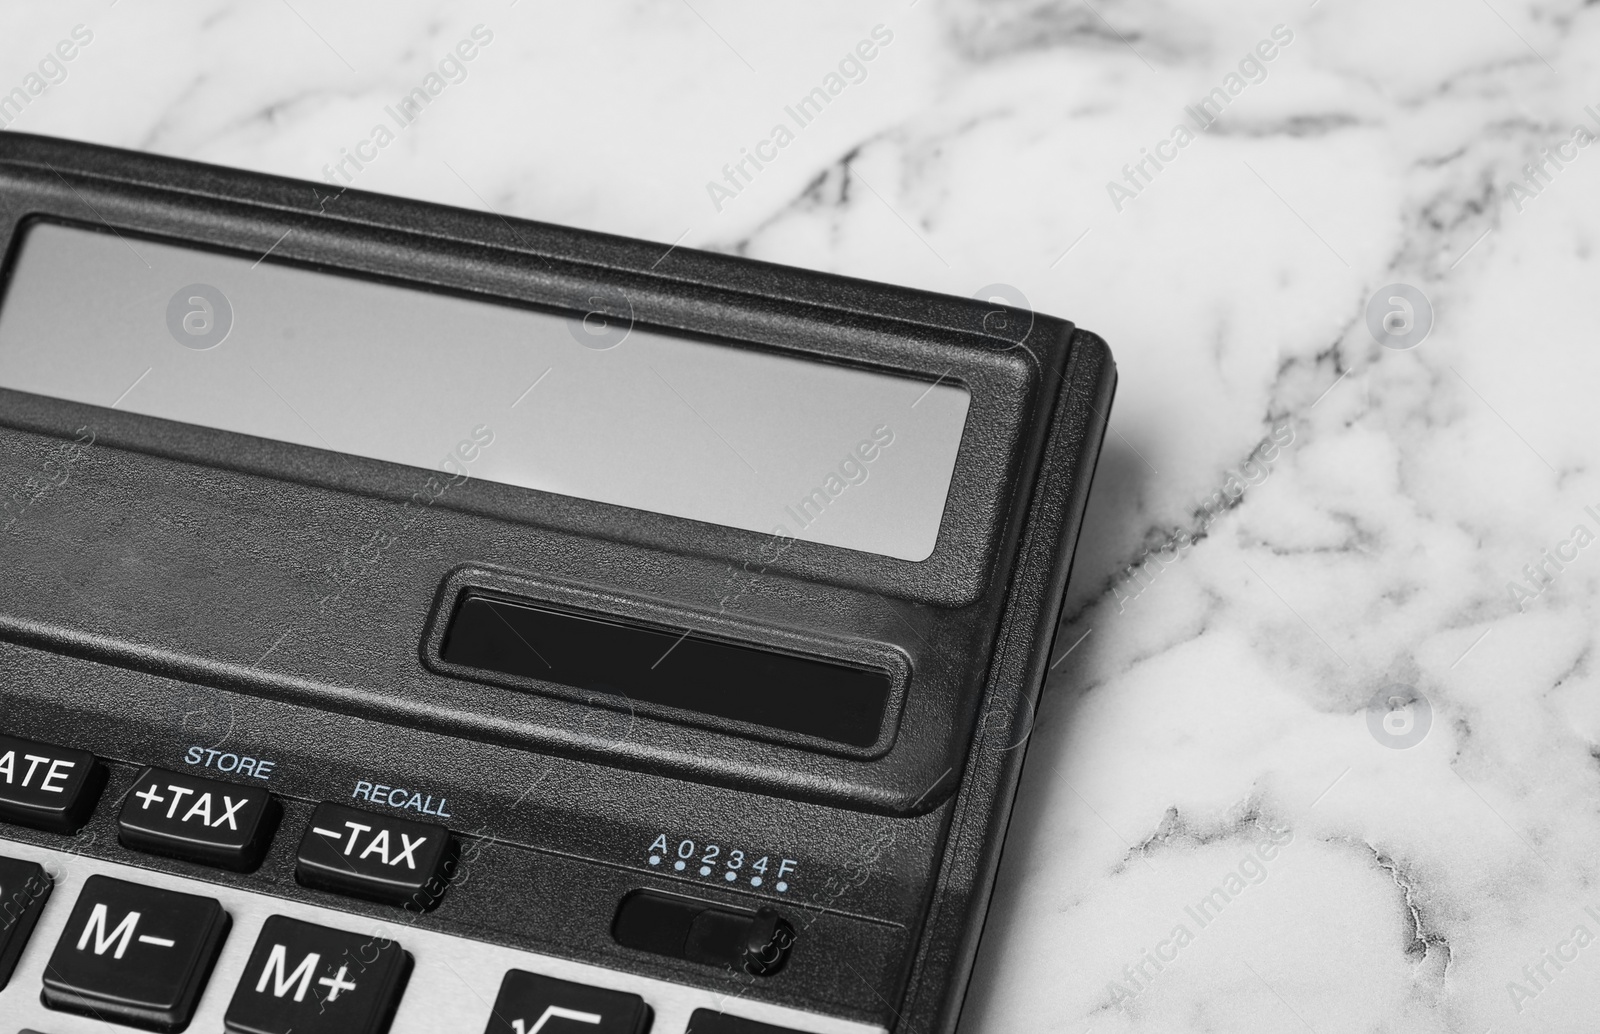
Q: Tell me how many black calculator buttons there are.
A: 8